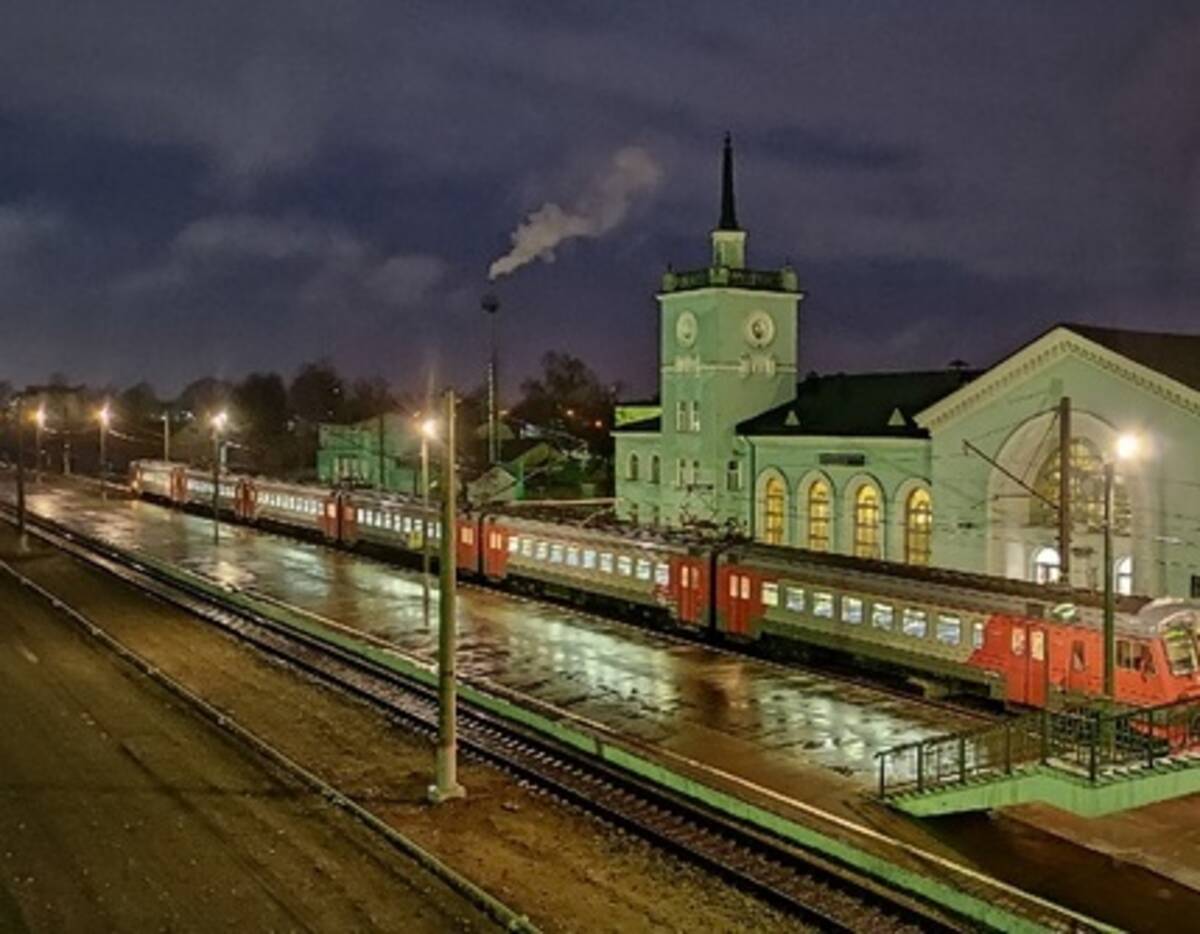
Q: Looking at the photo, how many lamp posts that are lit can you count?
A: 5